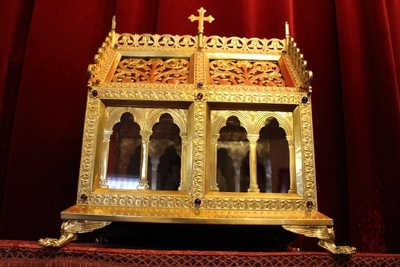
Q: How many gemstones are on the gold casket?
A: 11